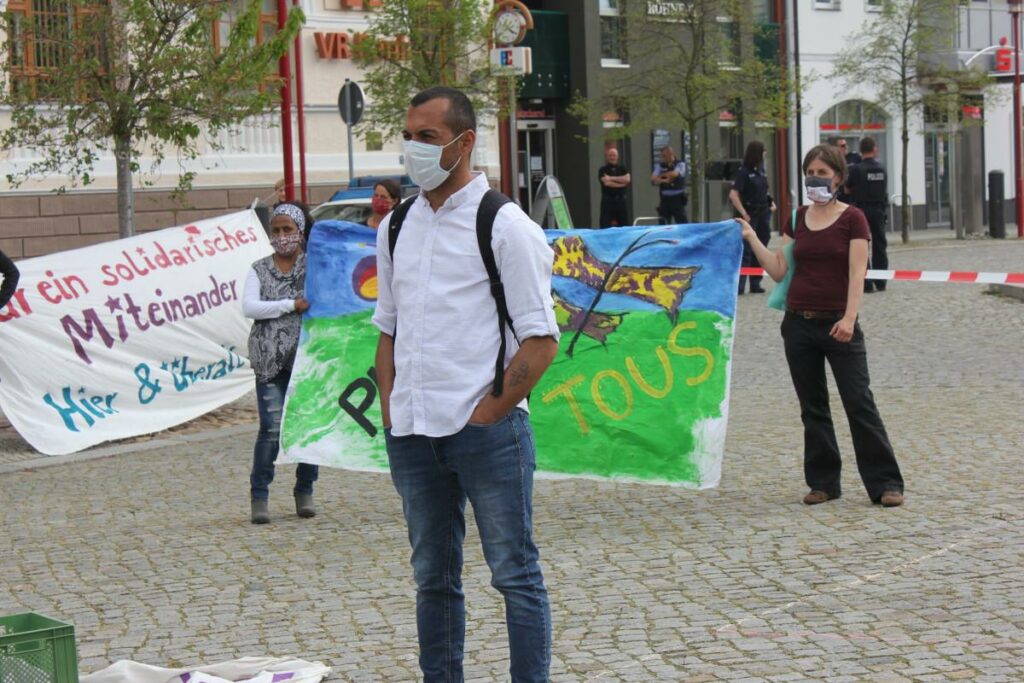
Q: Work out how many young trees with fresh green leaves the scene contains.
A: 4